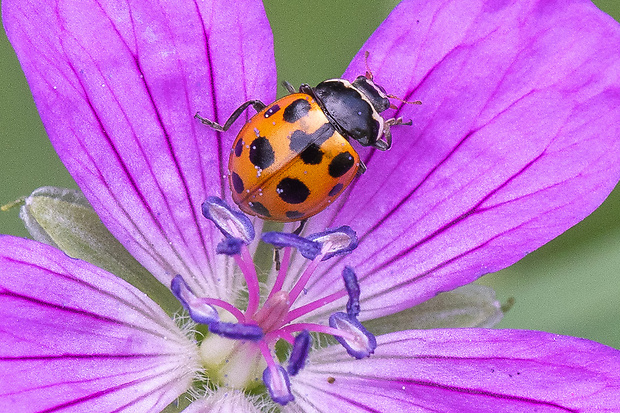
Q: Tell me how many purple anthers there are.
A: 10